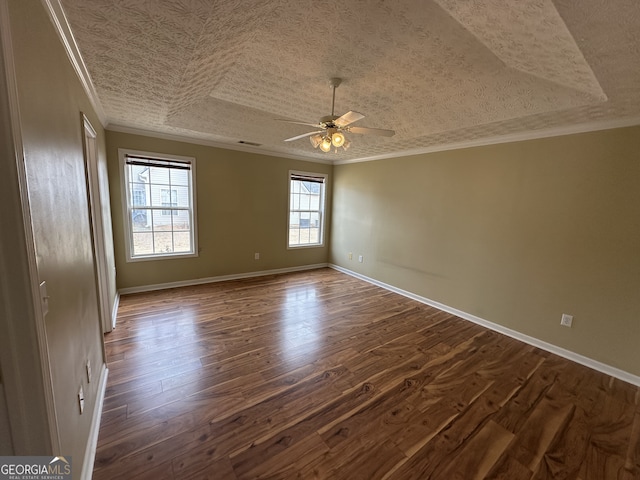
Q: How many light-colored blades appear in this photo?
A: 4